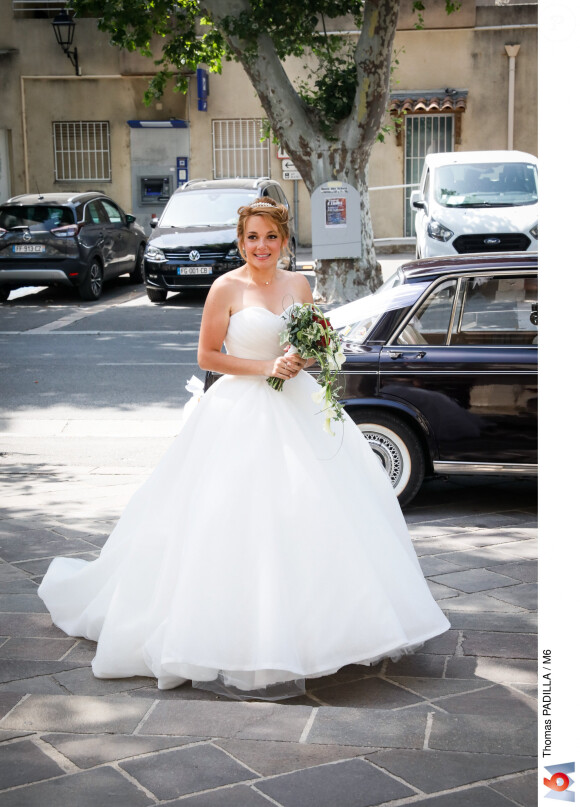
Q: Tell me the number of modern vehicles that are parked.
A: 3